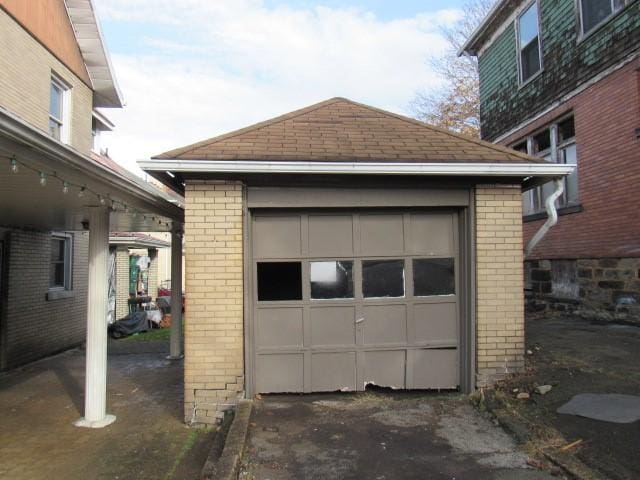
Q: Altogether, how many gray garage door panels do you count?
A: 12